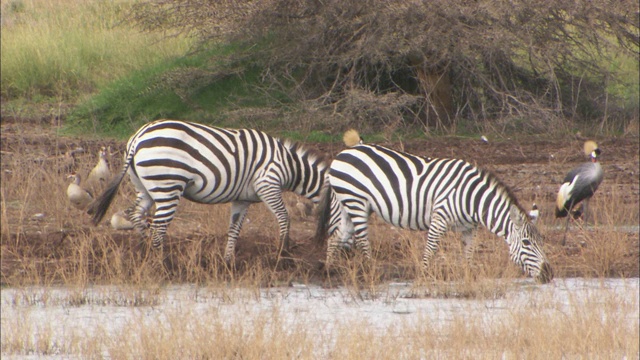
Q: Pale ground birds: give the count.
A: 3